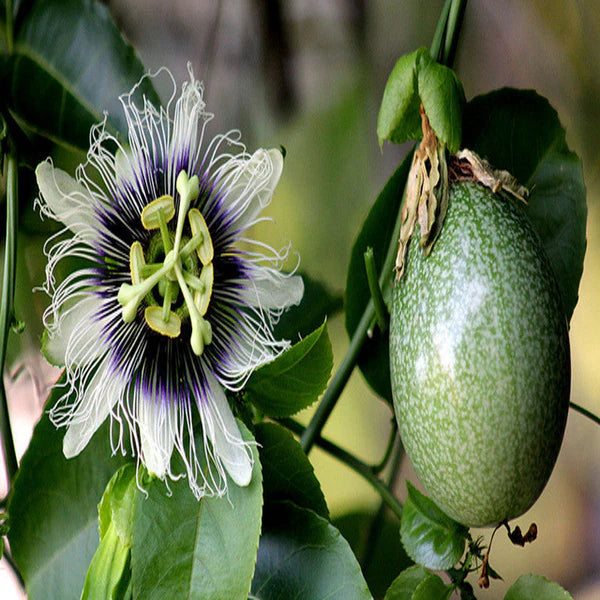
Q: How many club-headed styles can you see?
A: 3